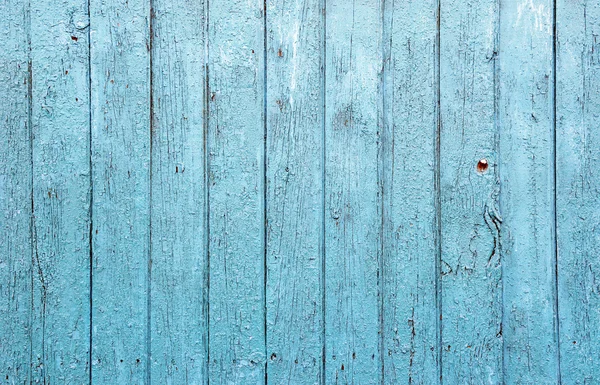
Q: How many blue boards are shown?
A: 11